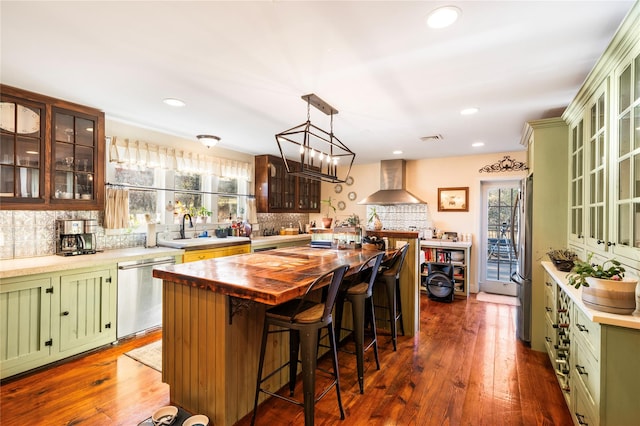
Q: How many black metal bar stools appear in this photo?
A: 3